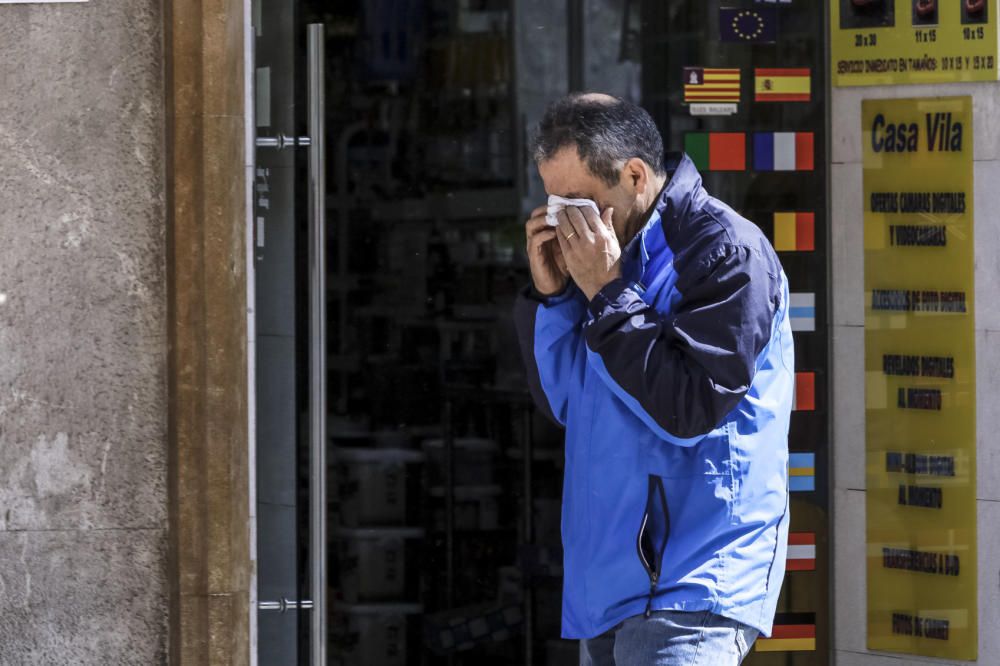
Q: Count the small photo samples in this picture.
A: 3